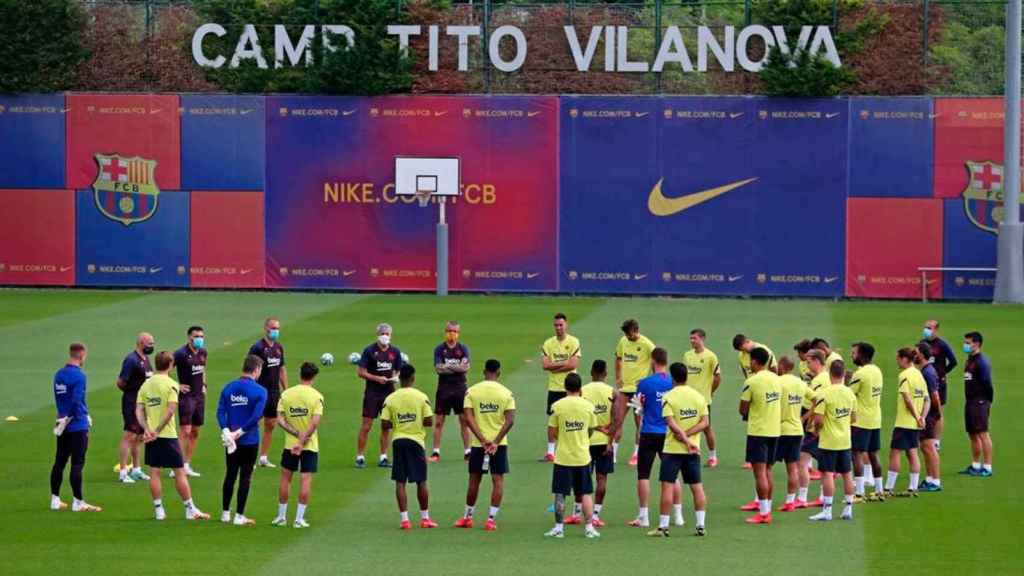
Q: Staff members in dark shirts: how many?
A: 8